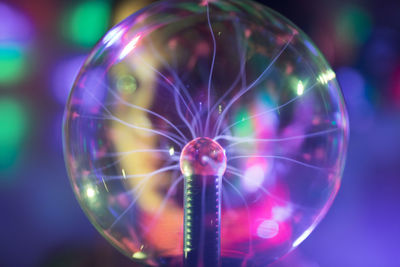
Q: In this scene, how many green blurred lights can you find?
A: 4